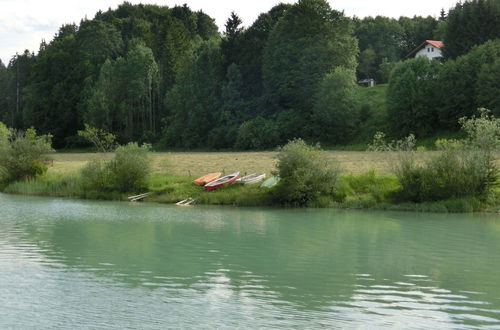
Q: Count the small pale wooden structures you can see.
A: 2